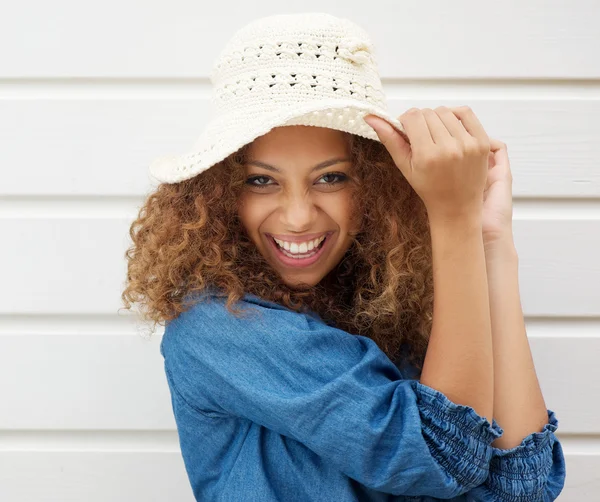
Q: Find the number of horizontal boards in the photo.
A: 5